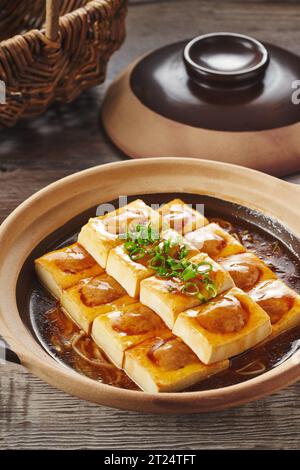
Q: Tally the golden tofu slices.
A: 12